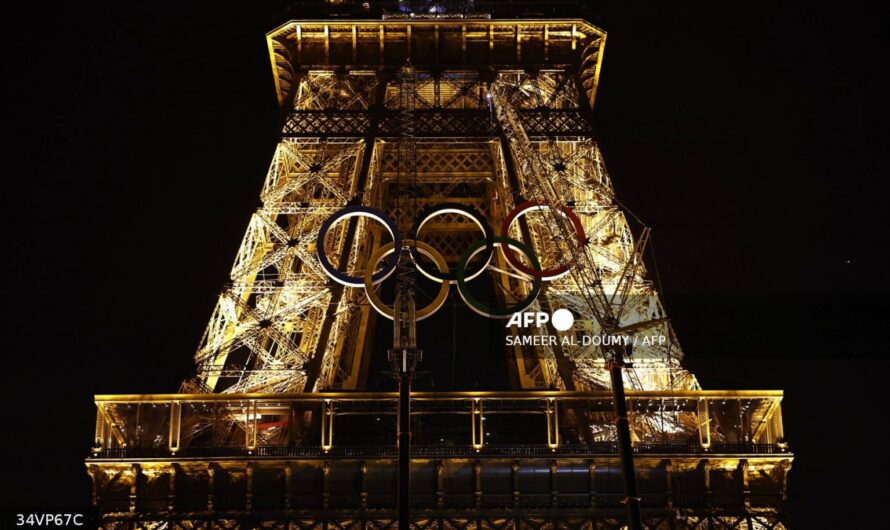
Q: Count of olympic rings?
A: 5